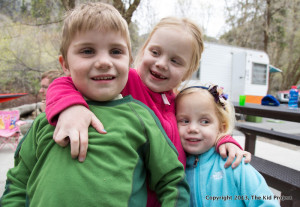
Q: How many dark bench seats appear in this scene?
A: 2